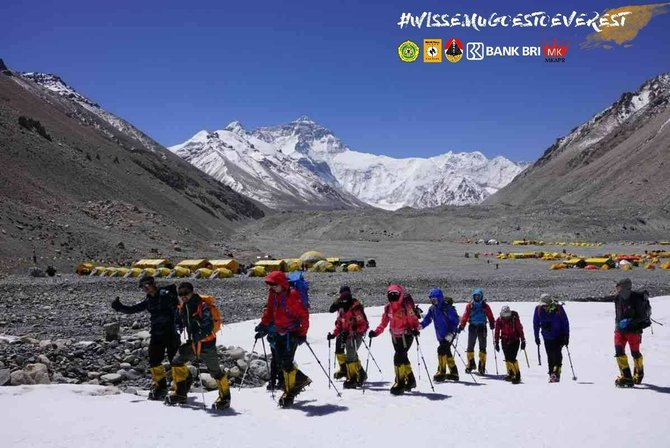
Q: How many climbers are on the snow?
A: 10